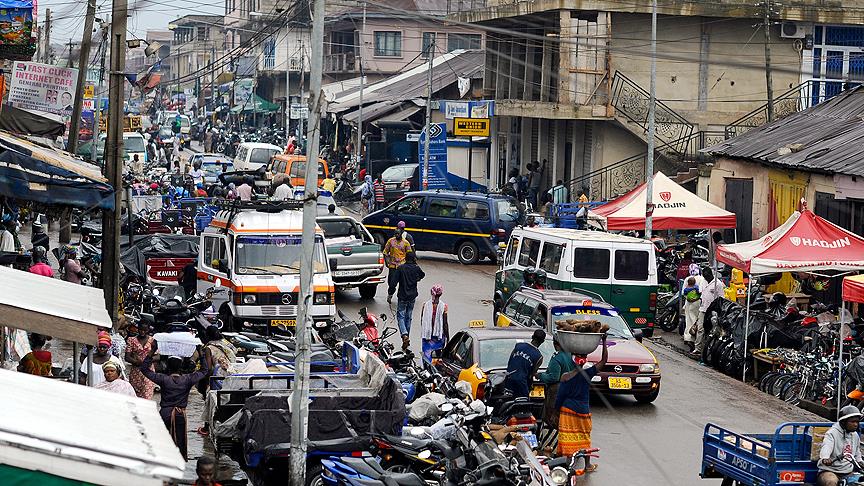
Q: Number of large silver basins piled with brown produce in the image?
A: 1